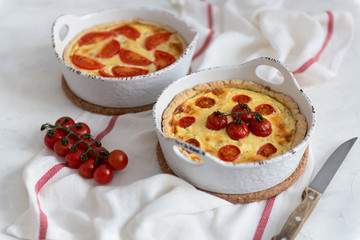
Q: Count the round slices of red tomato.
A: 7